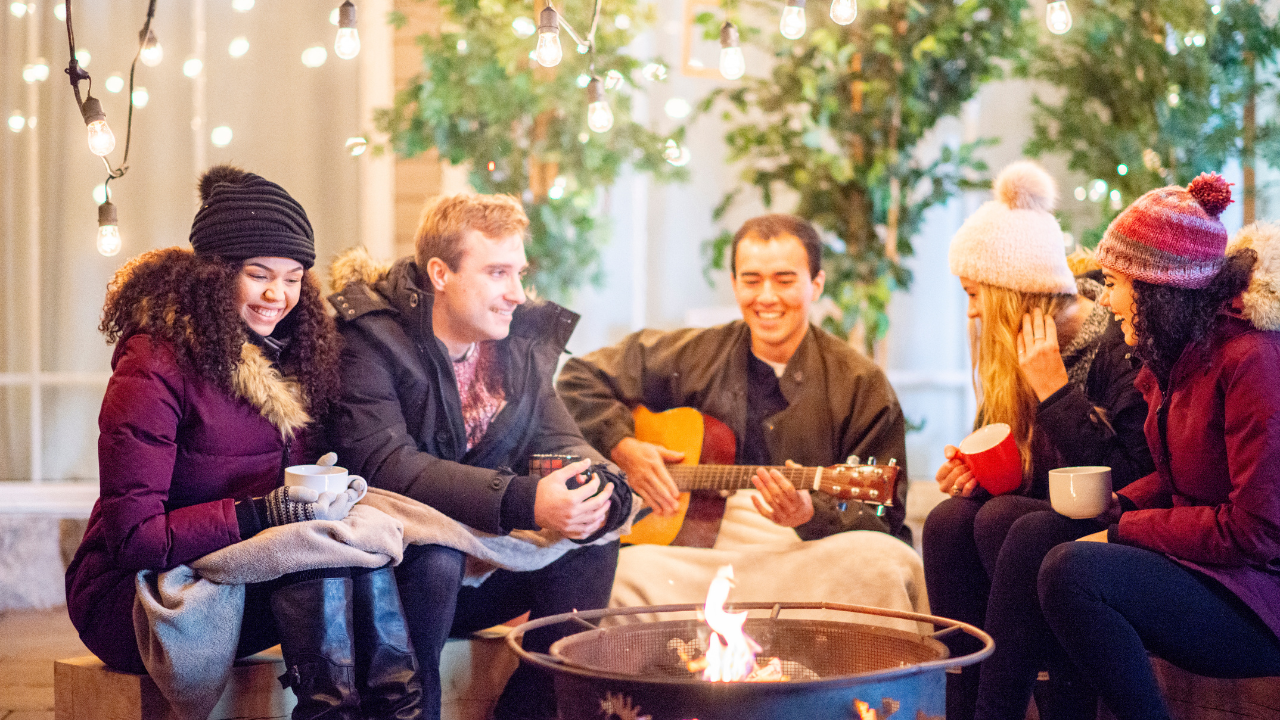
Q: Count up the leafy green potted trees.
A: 3